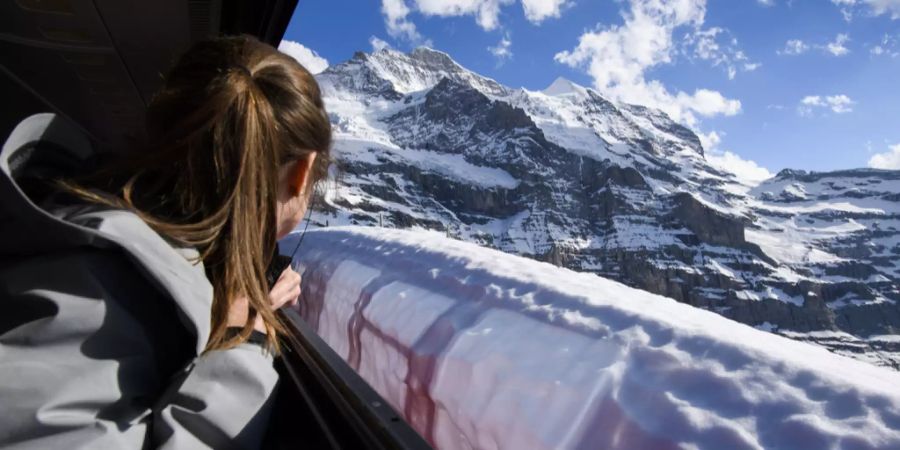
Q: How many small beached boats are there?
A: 0